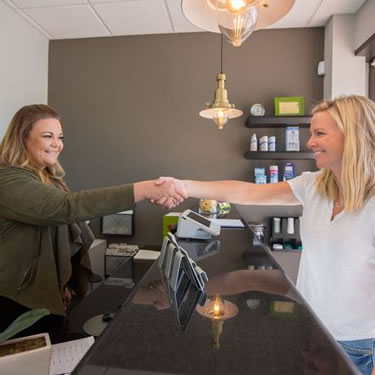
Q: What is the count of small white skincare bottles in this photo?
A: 3